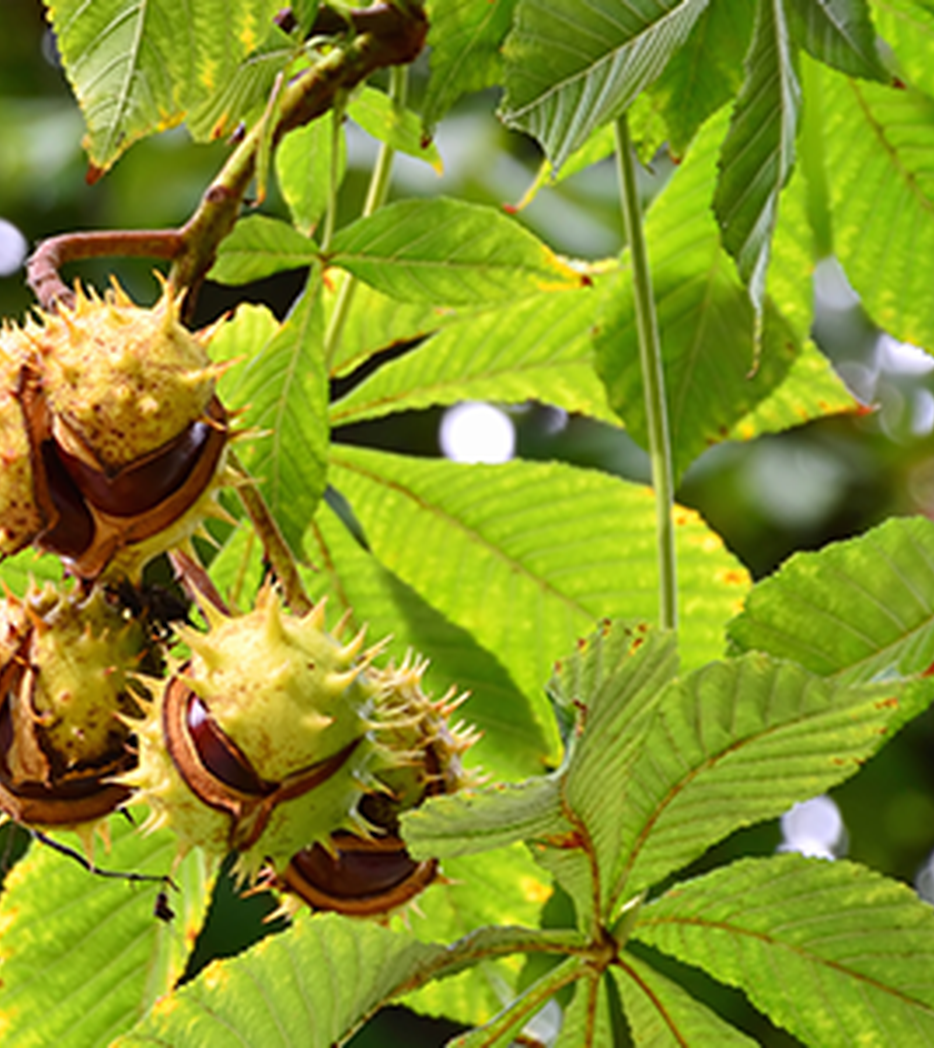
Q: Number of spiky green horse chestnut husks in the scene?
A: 4